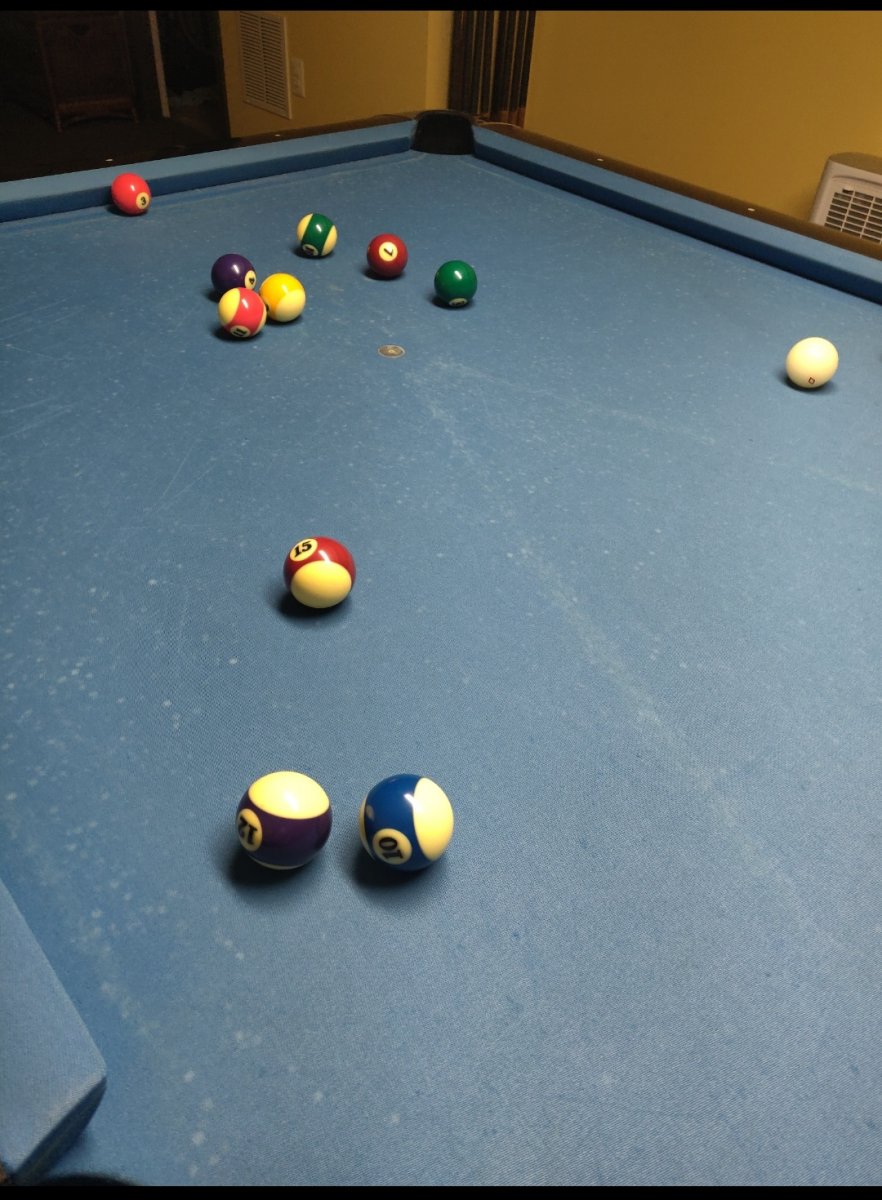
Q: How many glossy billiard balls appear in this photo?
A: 11